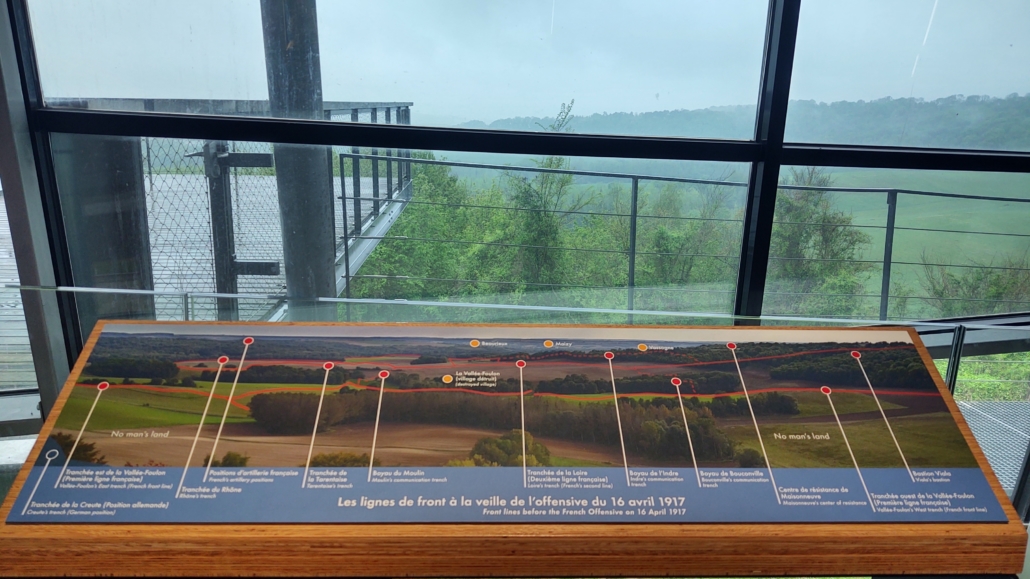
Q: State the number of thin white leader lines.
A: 12